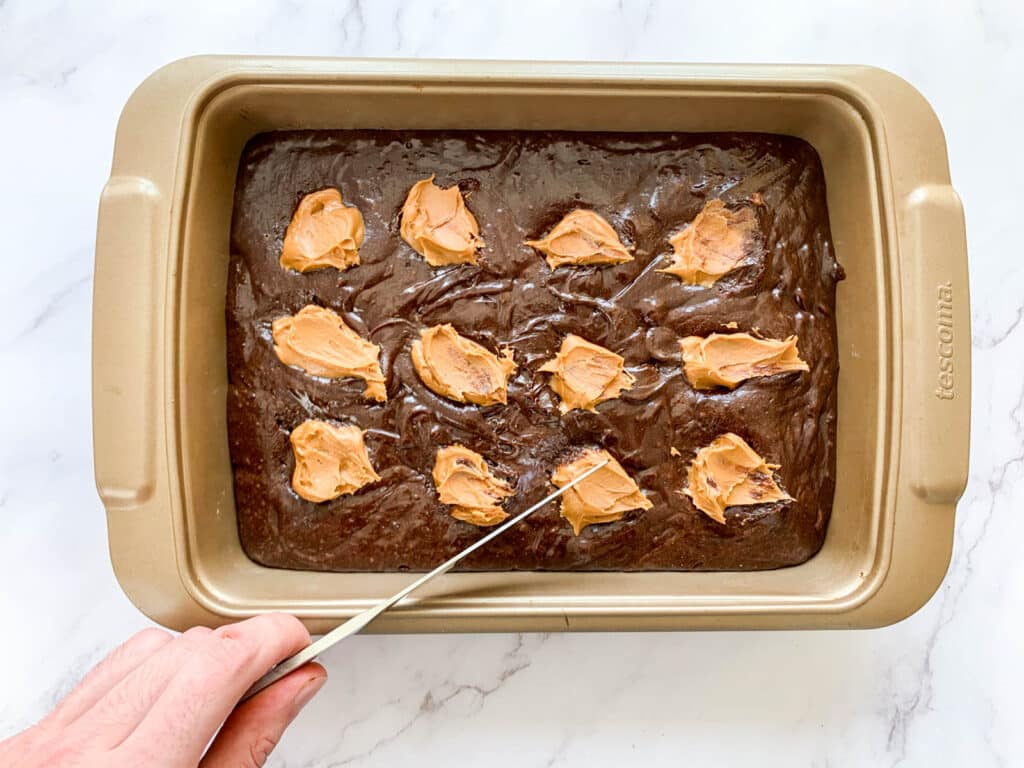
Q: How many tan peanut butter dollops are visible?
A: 12